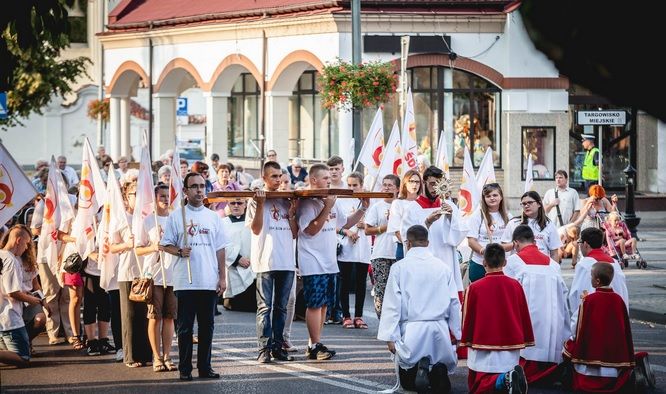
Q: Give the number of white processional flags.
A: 13